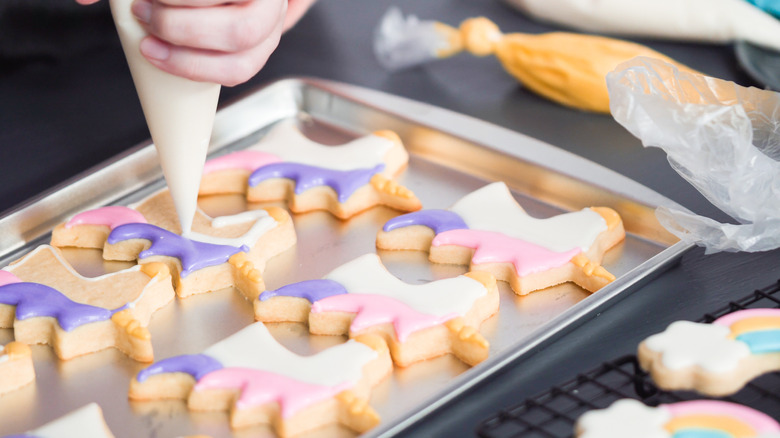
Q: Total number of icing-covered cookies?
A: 10